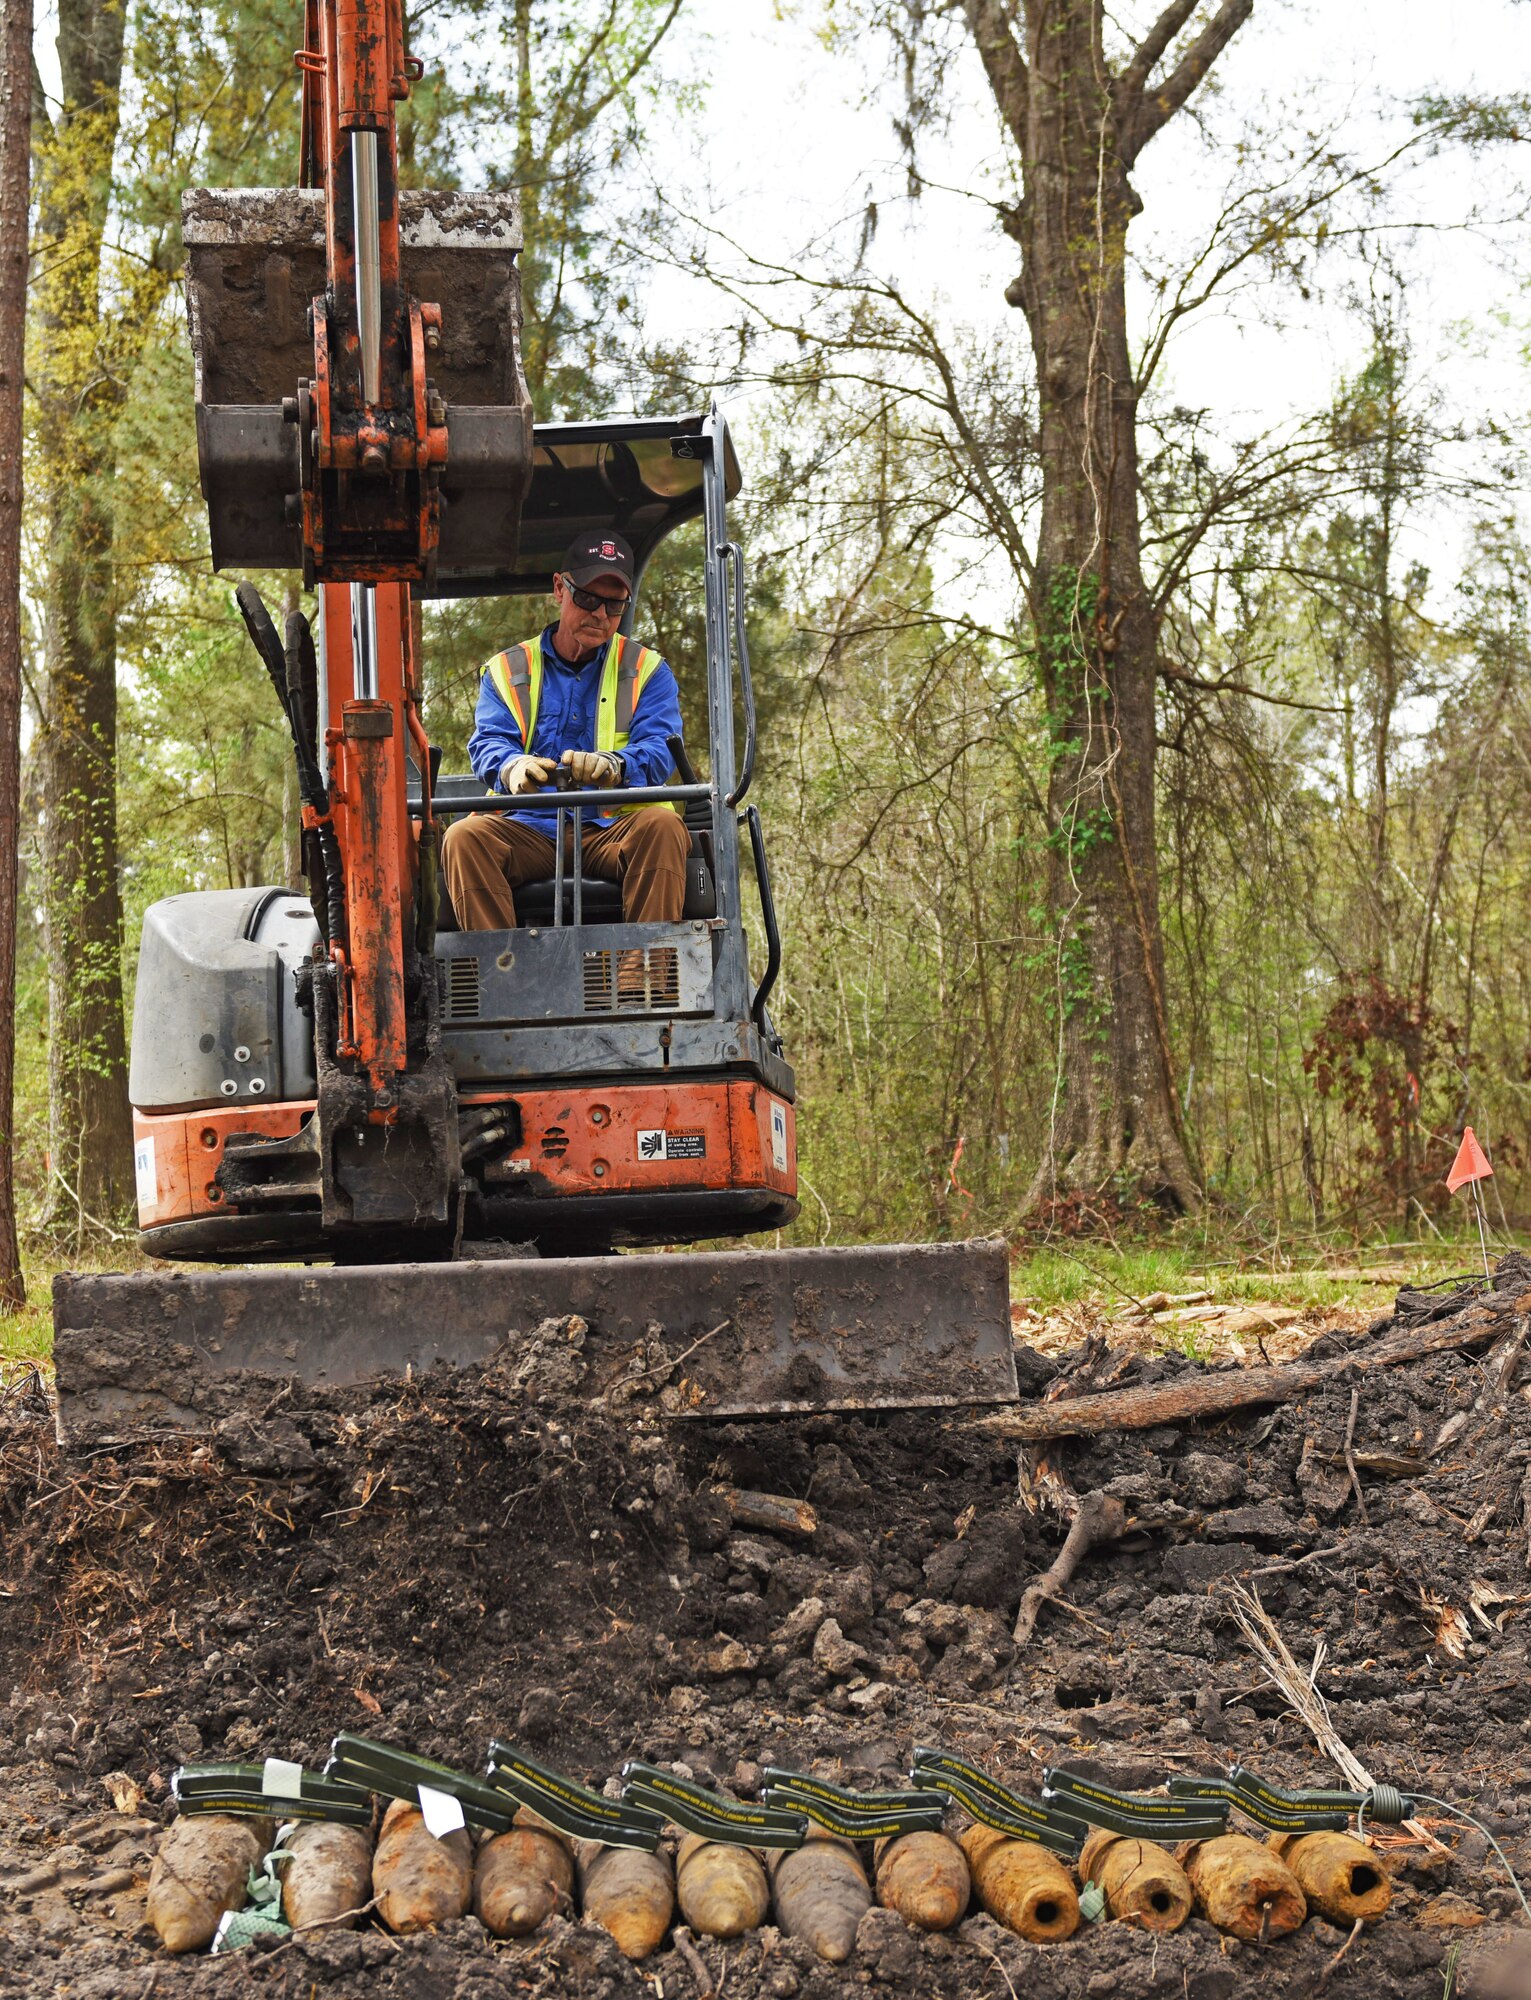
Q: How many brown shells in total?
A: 12